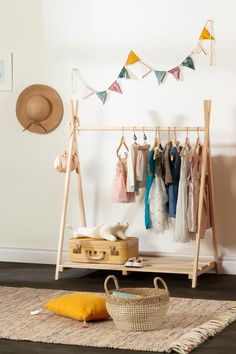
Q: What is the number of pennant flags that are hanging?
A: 11